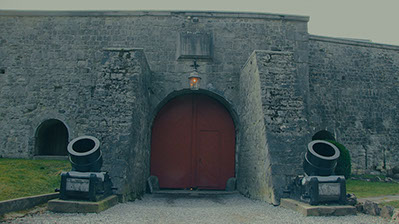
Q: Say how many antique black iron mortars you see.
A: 2